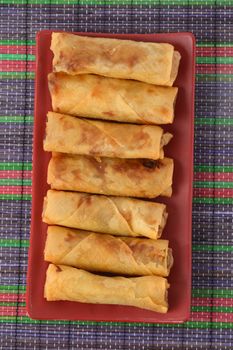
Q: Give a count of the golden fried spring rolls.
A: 7